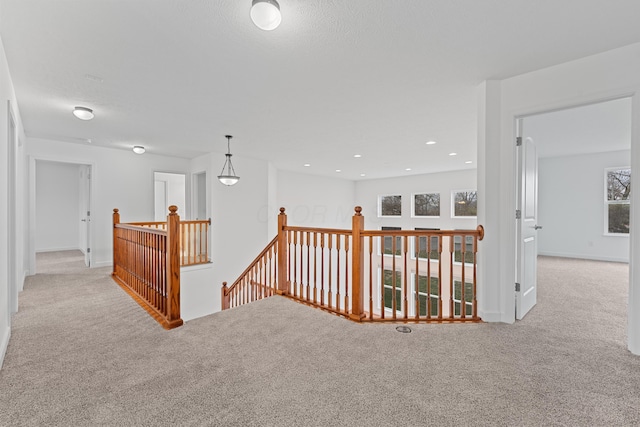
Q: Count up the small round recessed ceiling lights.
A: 8